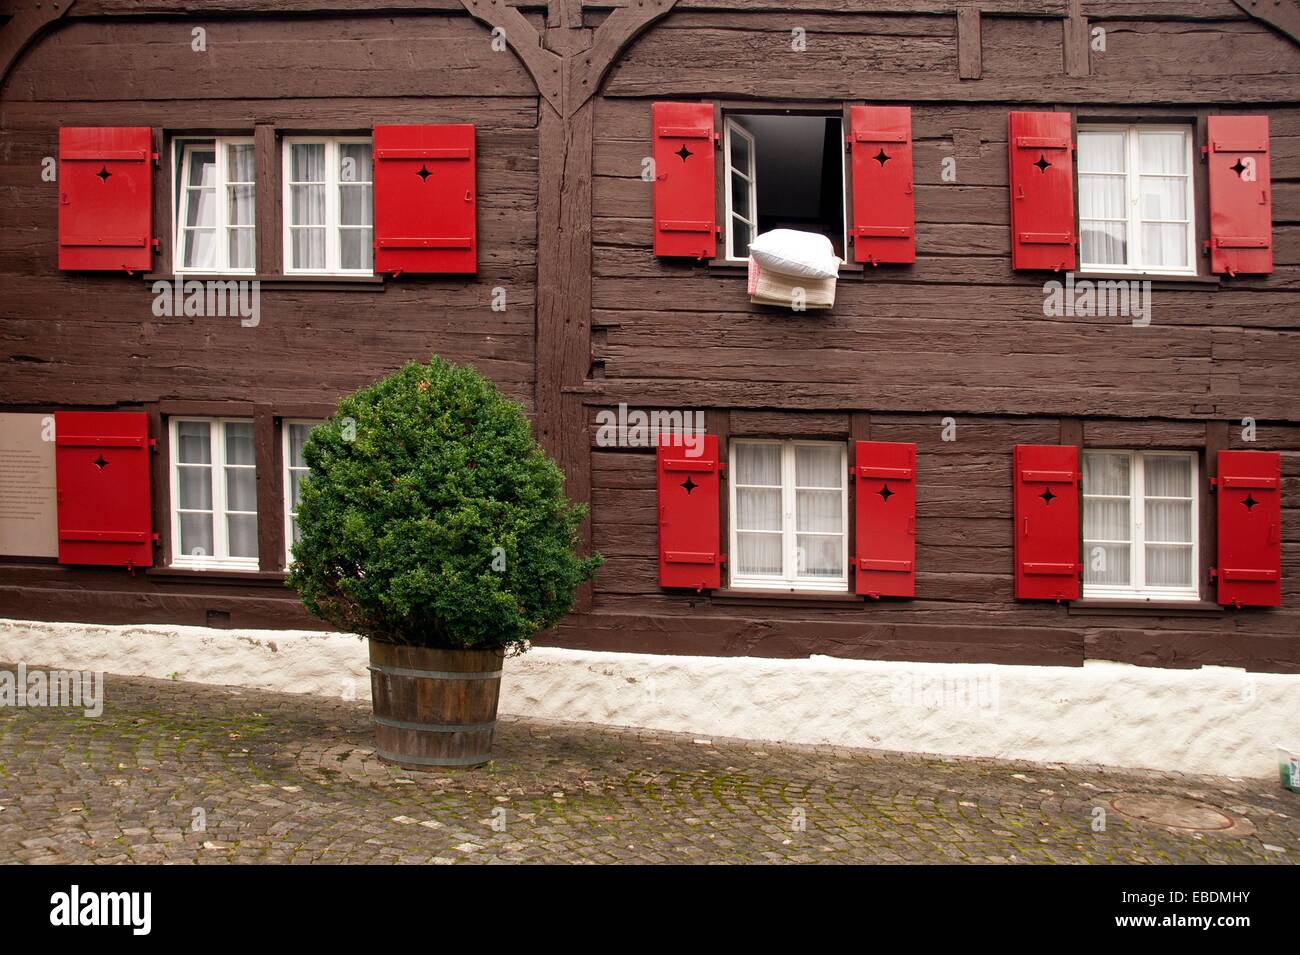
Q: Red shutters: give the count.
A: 11